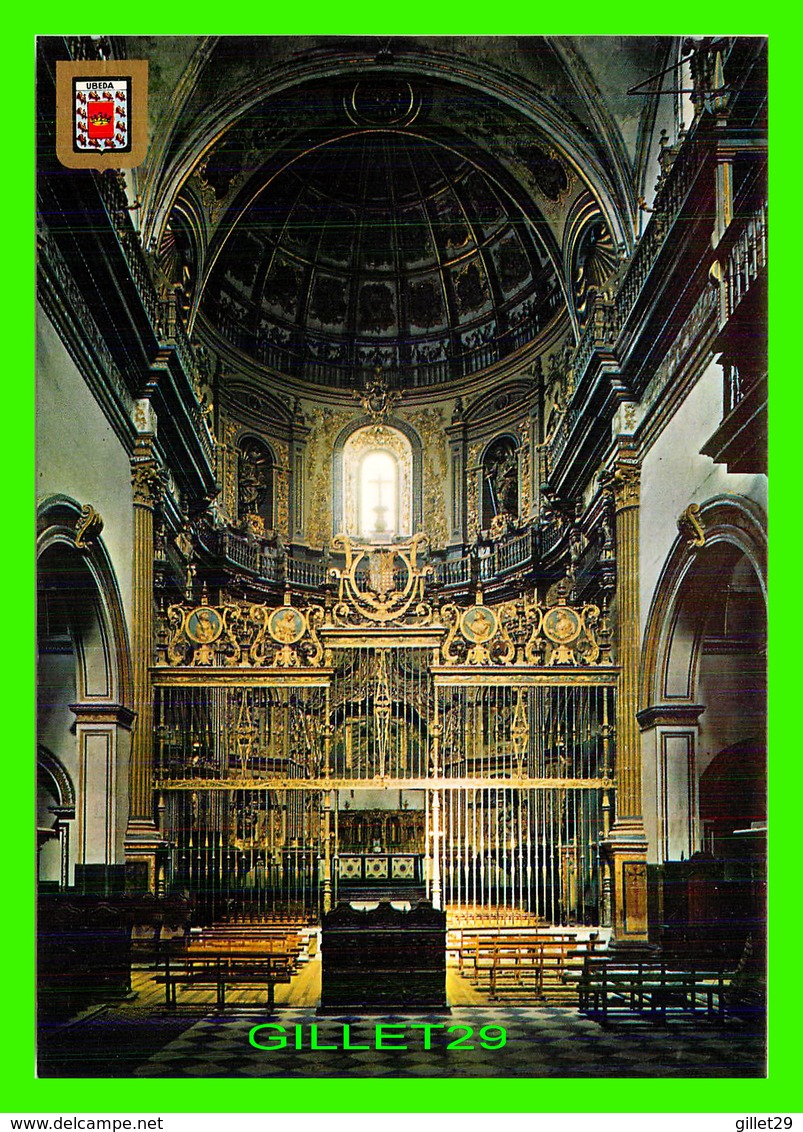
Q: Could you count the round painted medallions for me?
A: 4